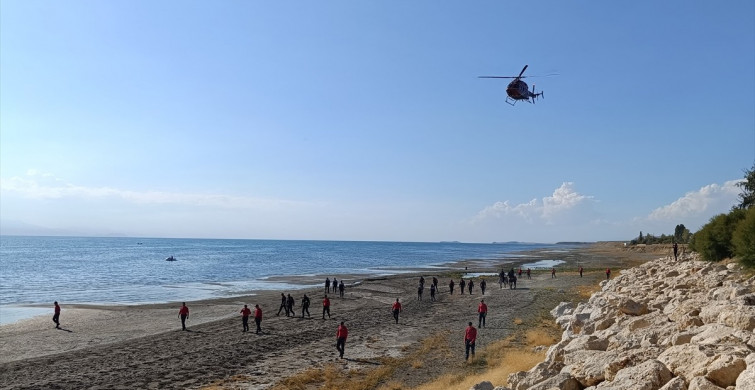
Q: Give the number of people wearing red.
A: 14